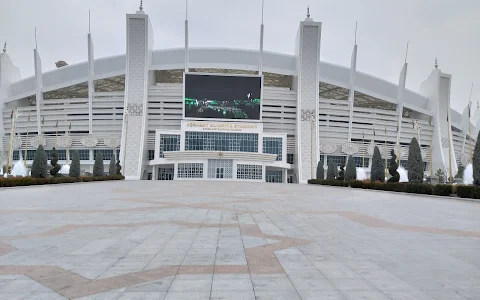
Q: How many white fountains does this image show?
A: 5